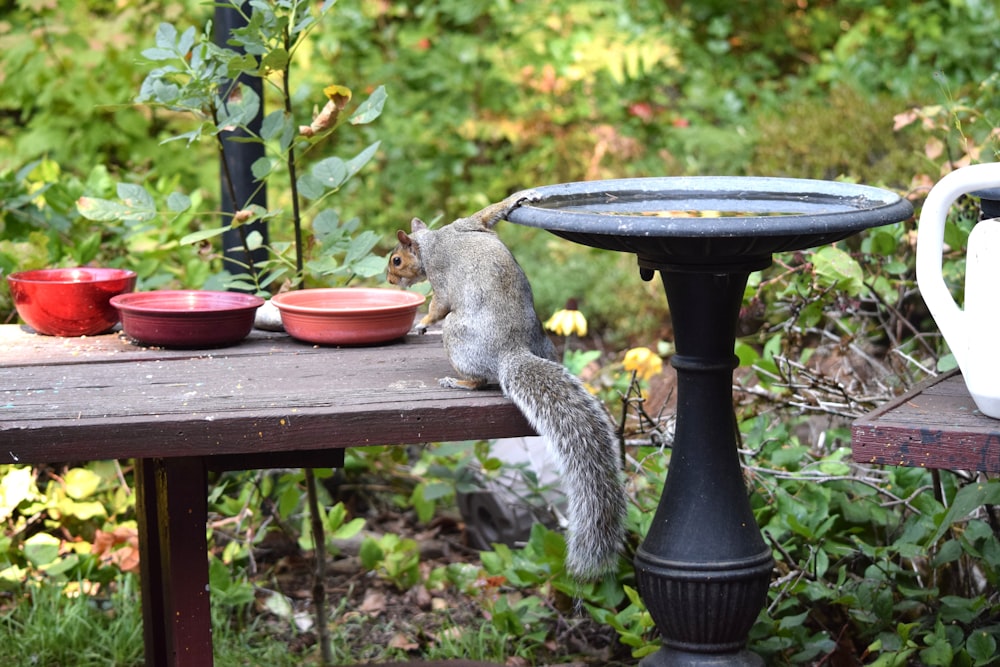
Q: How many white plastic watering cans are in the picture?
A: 1